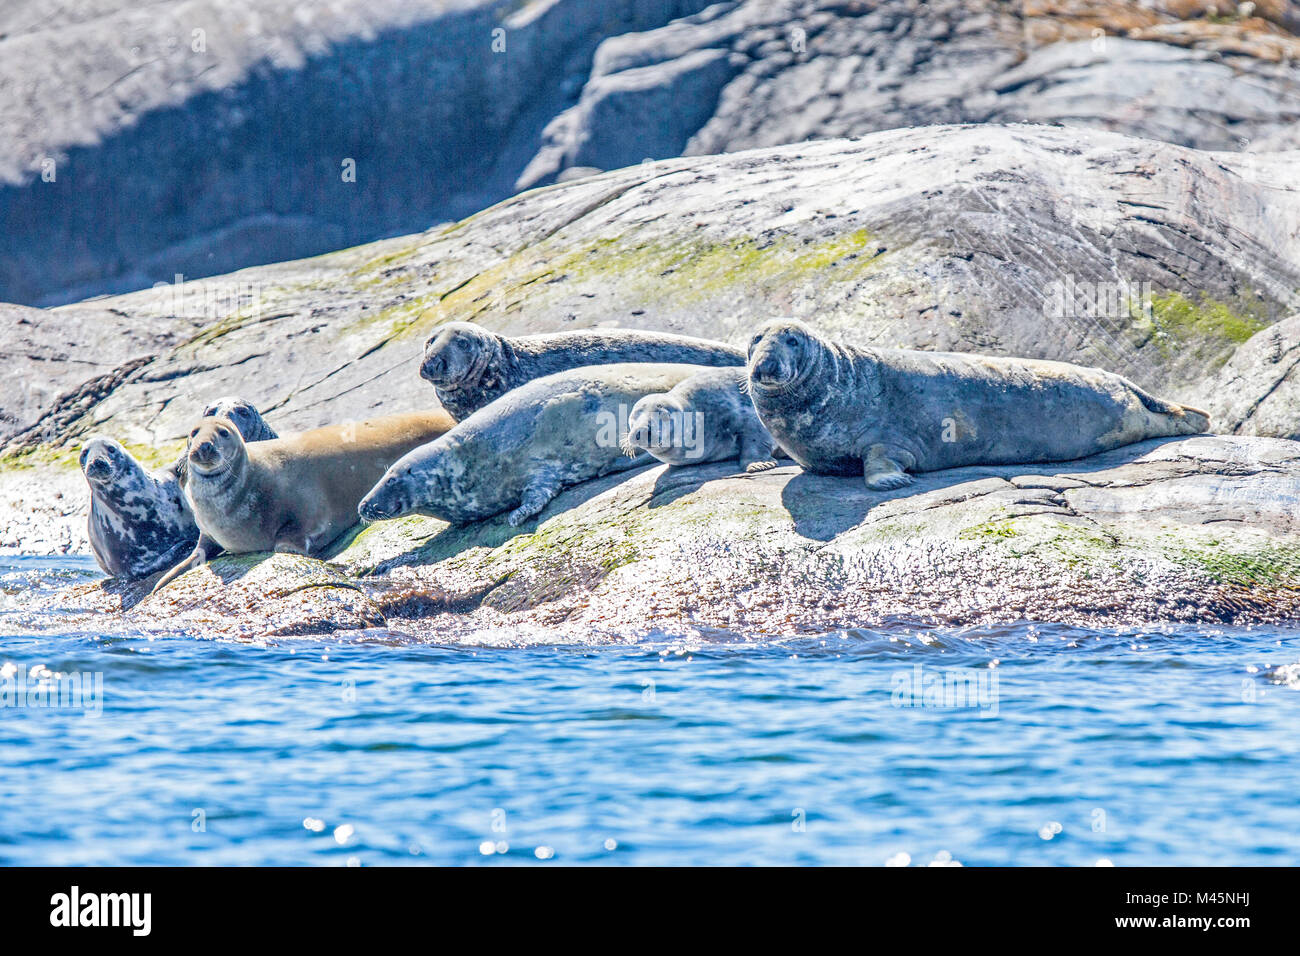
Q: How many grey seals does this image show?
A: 7